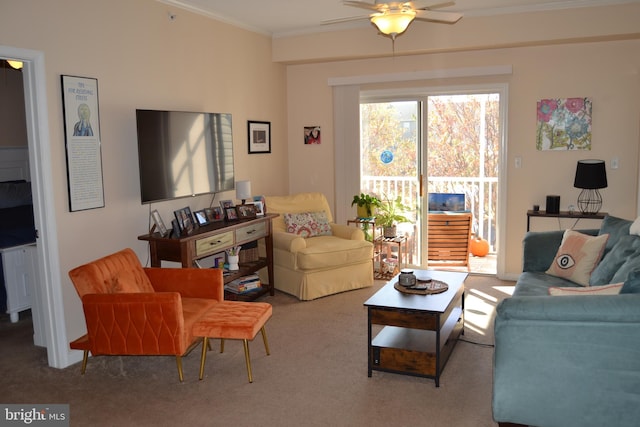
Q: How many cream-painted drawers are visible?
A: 2